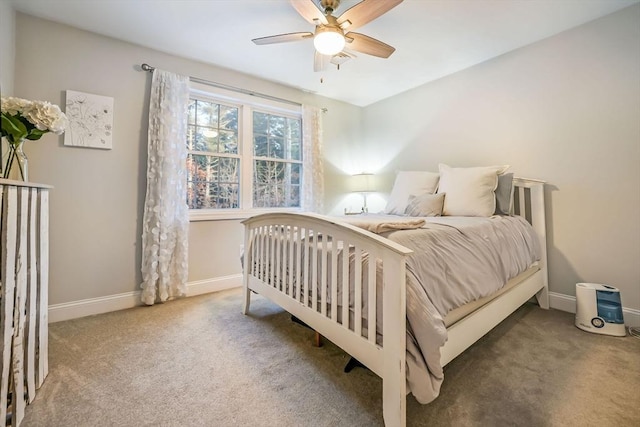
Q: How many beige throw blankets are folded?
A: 1